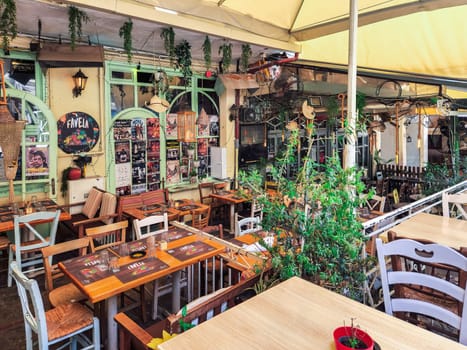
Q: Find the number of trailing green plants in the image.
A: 8